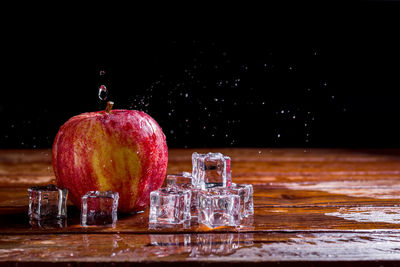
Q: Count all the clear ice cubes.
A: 7